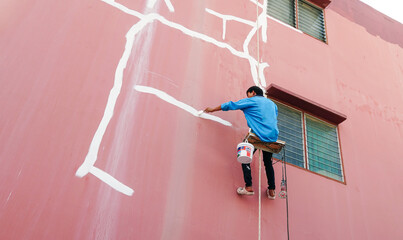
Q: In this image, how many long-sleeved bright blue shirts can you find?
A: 1